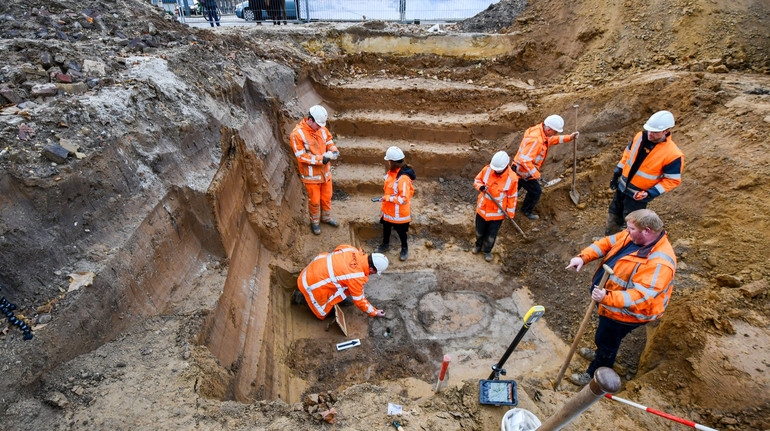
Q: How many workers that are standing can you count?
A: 6